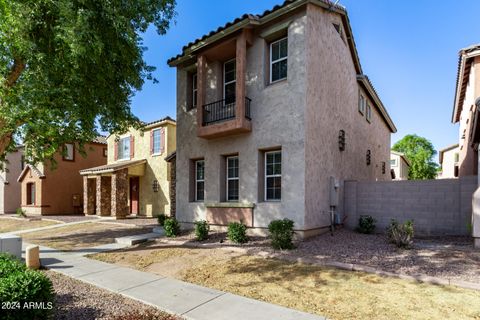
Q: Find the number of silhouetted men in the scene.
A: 0